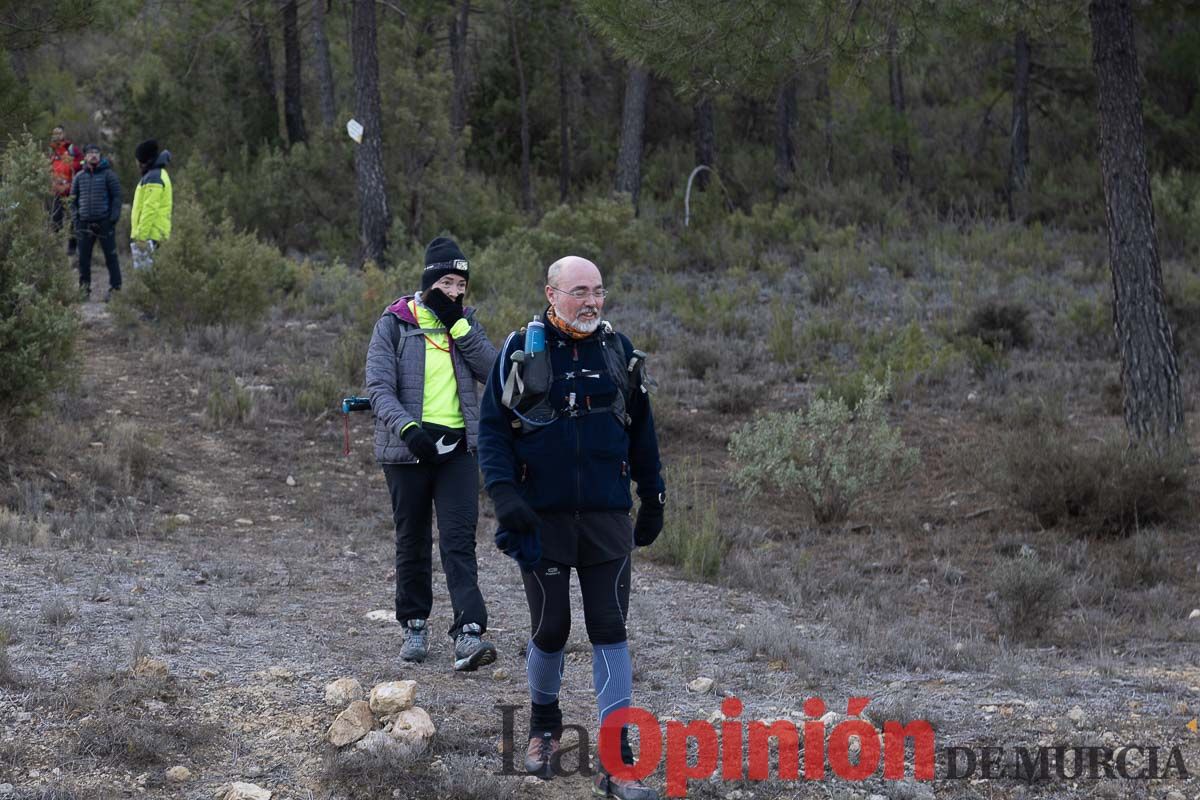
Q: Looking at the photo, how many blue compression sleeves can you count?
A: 2